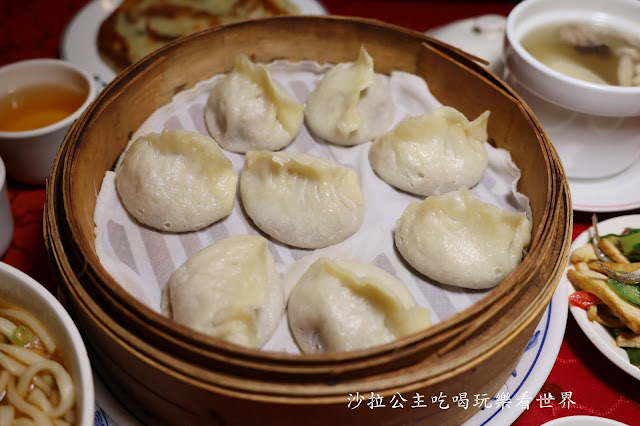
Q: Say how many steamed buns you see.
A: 8